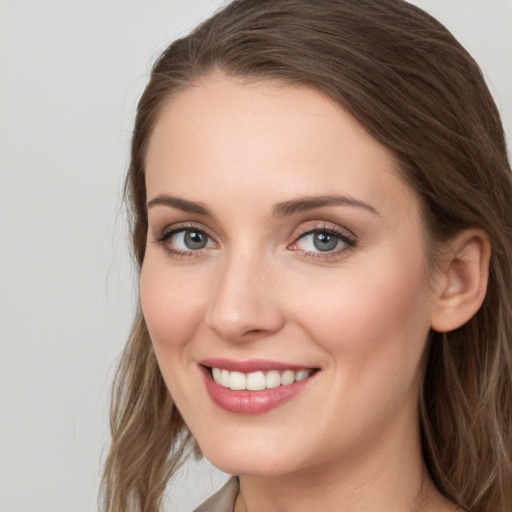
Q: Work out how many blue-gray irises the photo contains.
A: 2